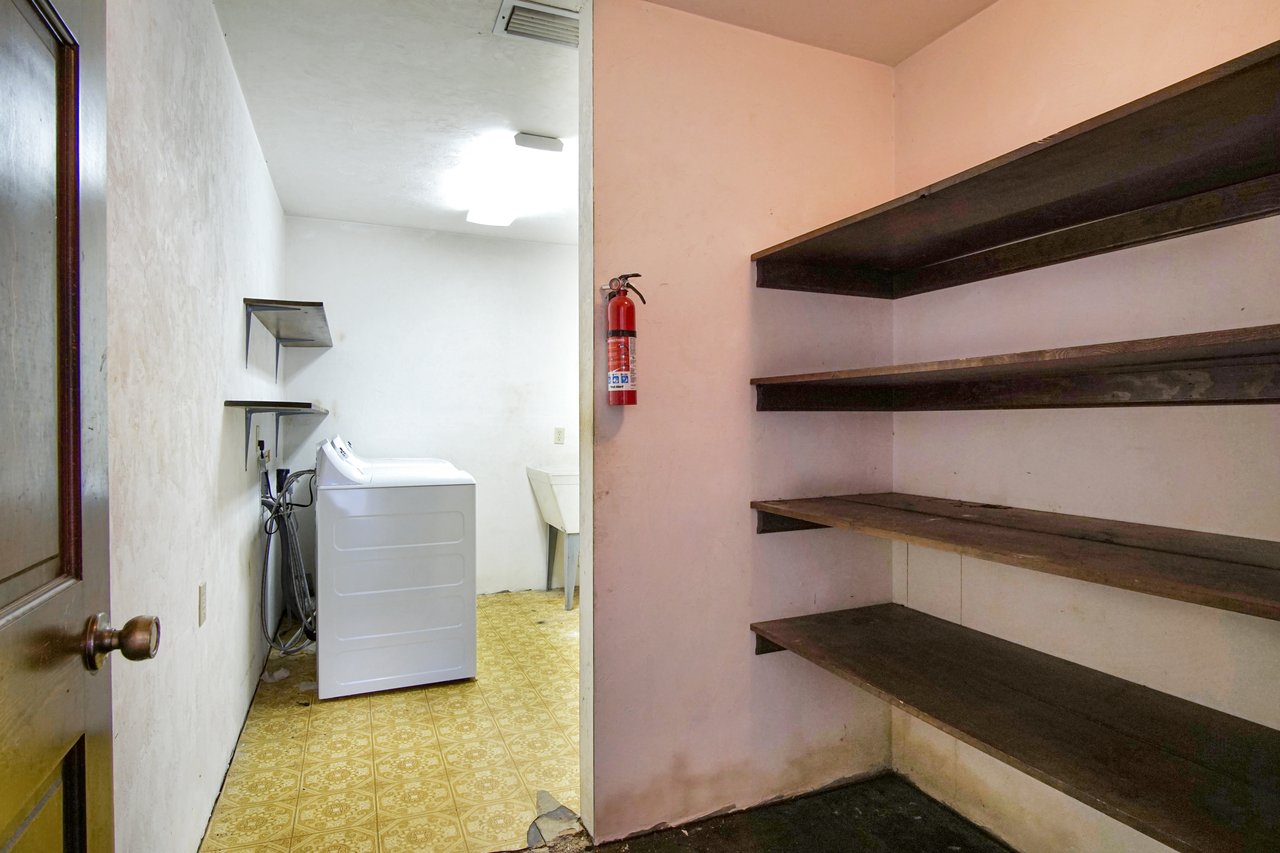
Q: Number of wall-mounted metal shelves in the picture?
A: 2